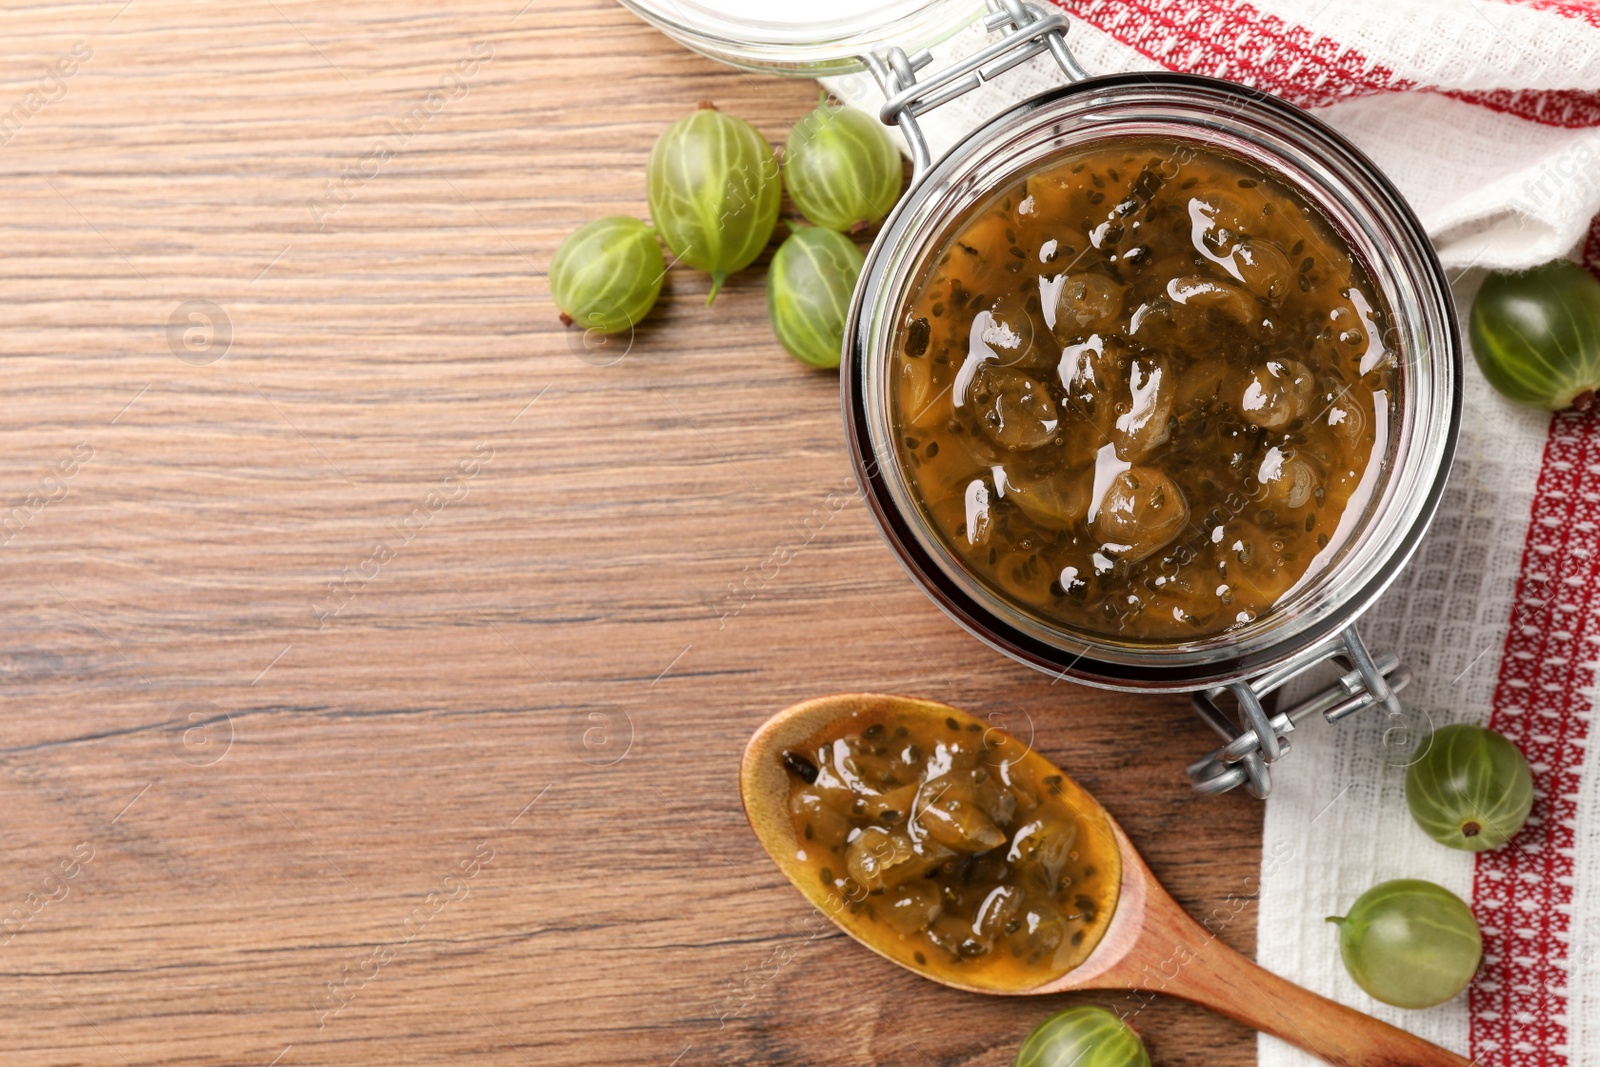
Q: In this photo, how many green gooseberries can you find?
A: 8